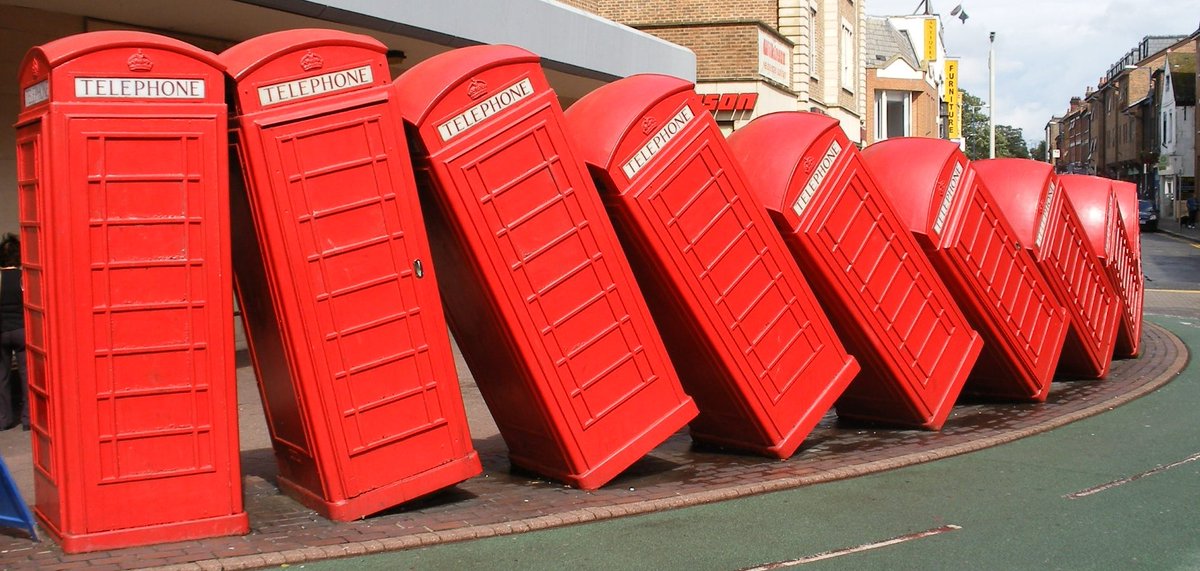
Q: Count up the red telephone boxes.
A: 9